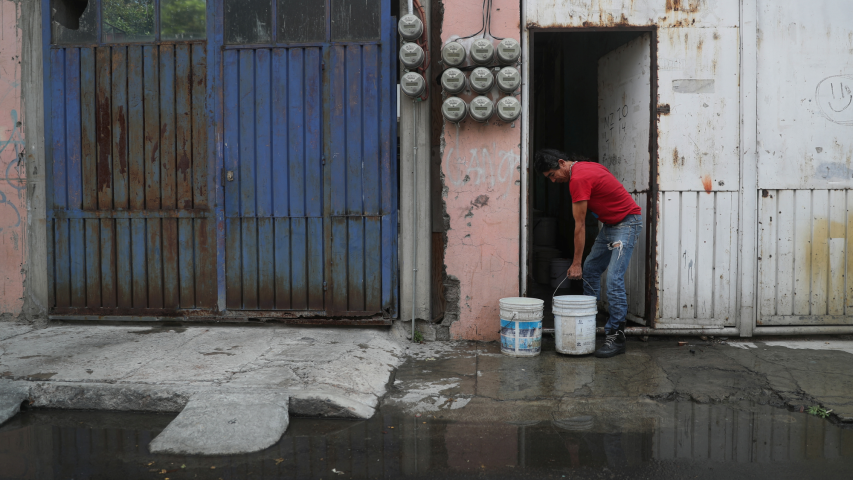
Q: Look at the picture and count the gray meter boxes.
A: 12